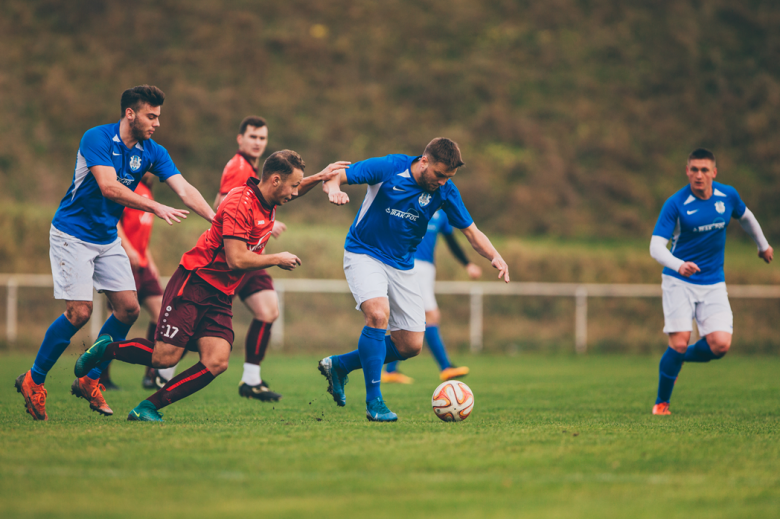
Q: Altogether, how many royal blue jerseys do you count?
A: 4